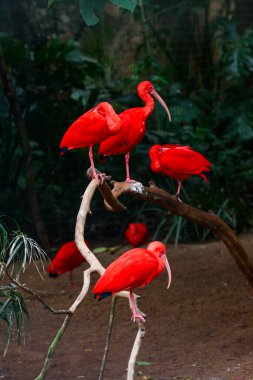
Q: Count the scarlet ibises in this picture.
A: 6